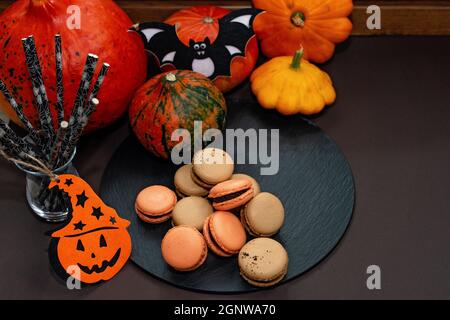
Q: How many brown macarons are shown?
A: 6